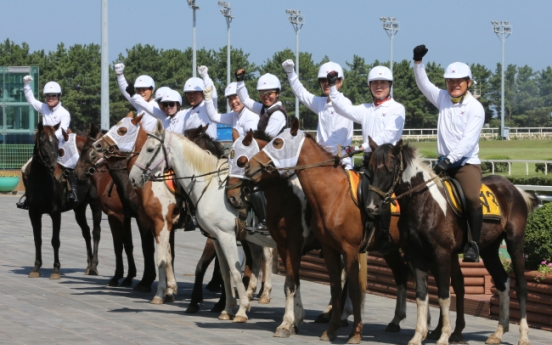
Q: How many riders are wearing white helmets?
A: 10